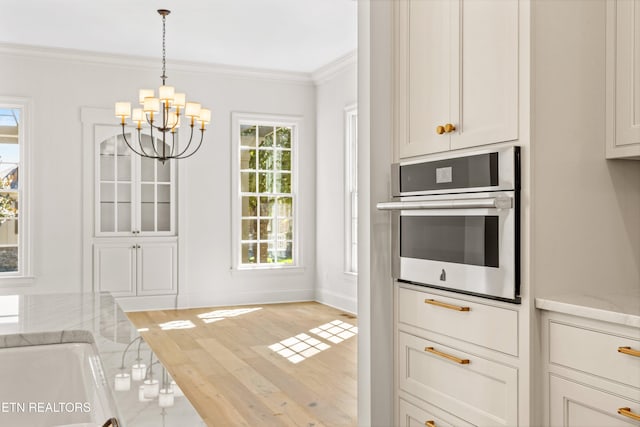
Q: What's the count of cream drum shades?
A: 9